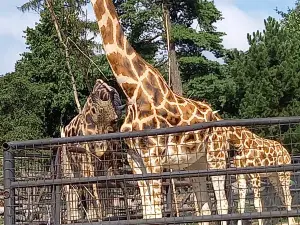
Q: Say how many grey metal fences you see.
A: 1